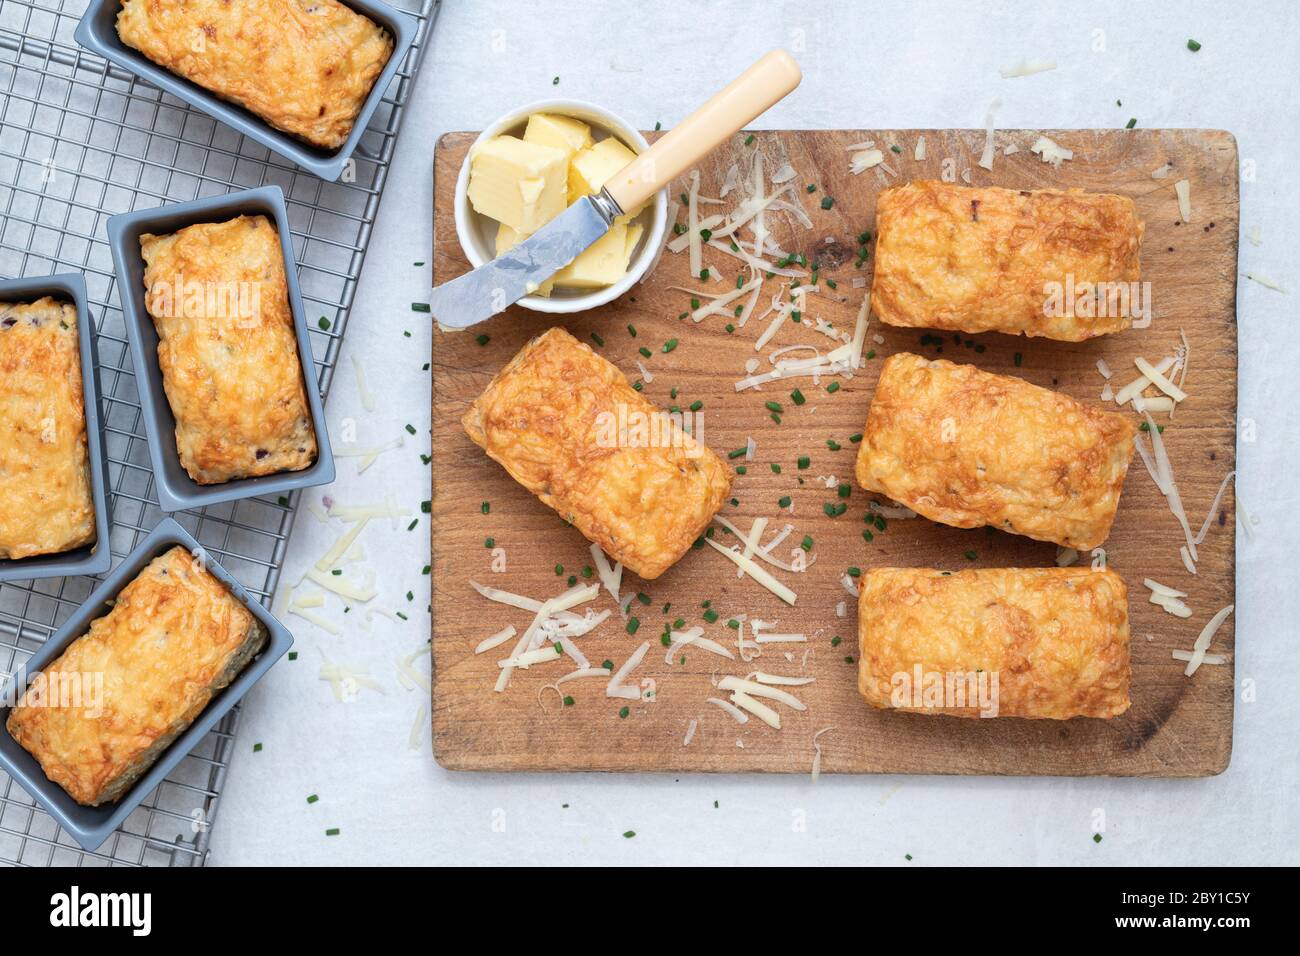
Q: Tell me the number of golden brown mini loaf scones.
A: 8